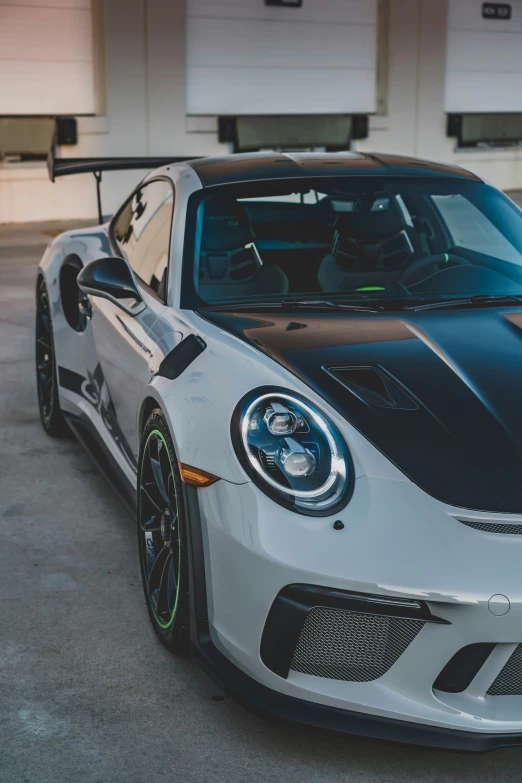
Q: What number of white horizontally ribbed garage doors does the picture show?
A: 3